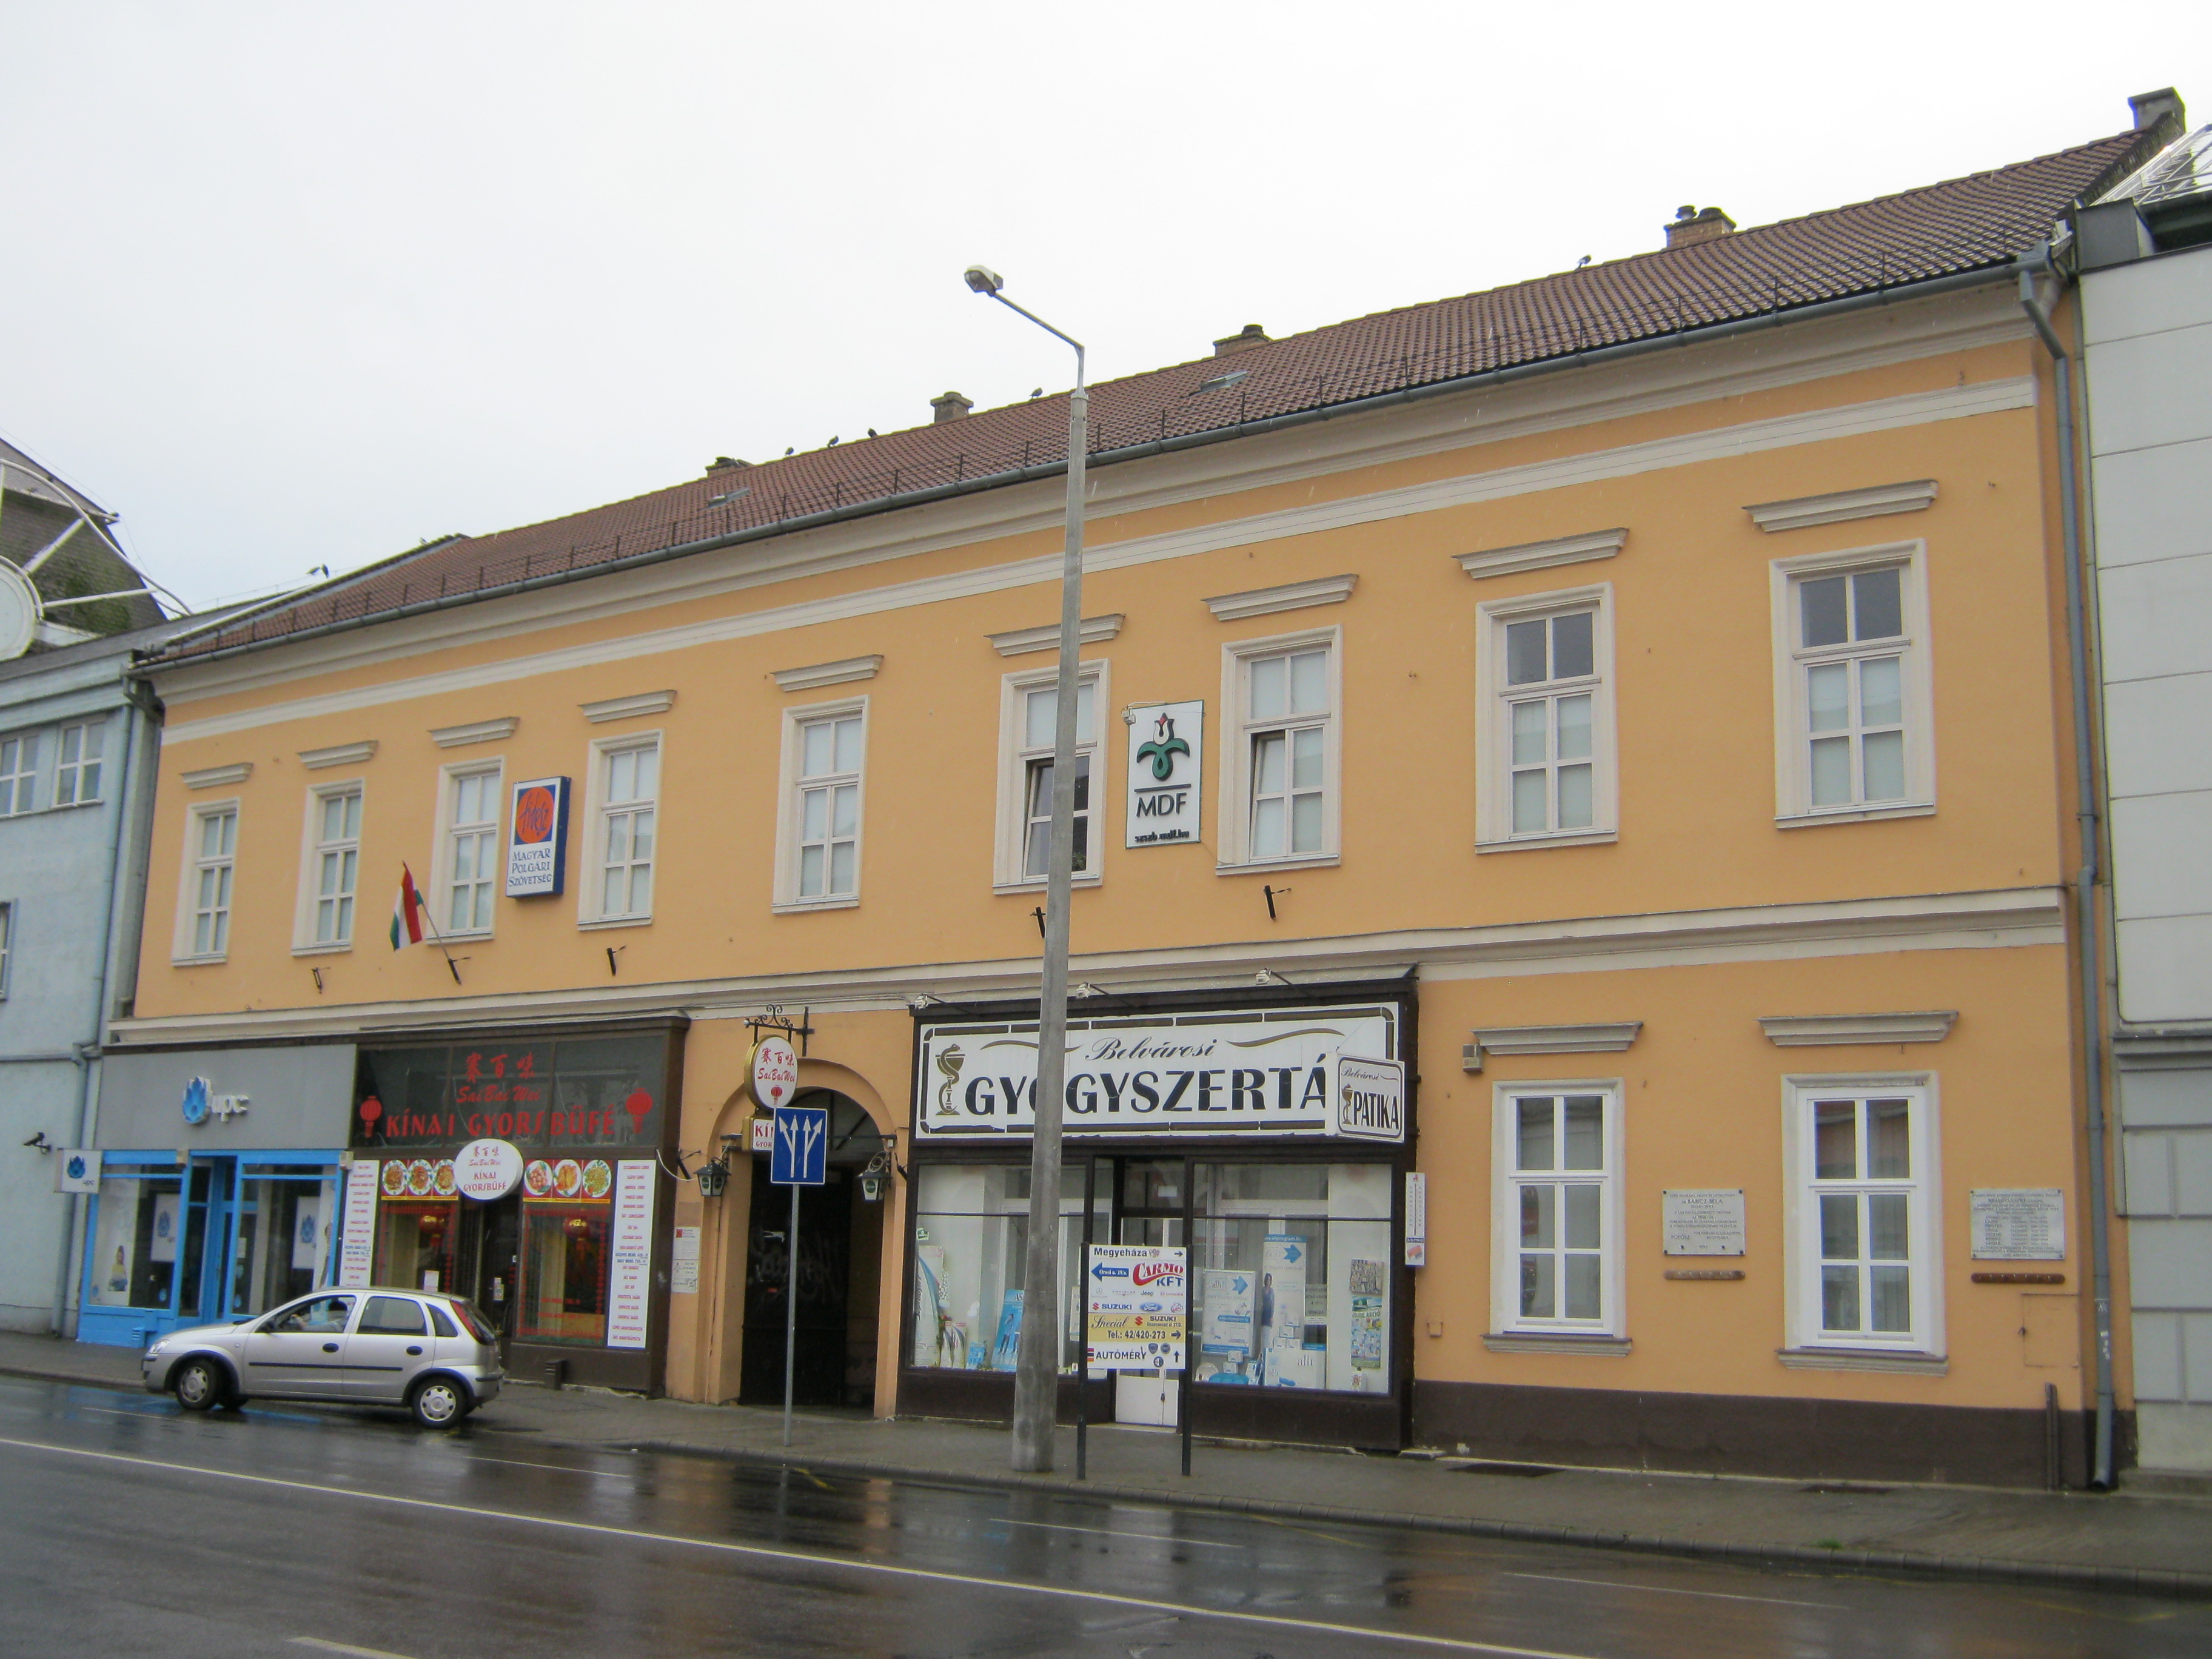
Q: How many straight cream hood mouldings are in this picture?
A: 11